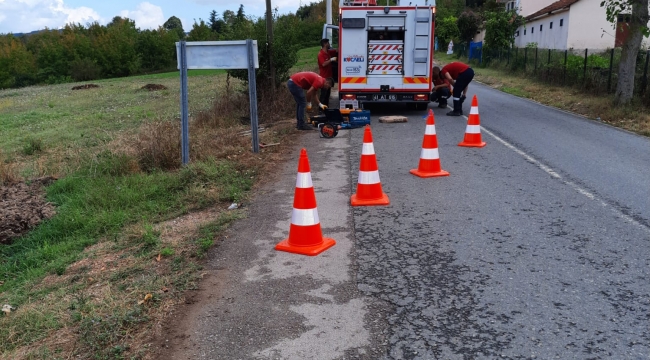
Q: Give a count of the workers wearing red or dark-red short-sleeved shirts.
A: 4